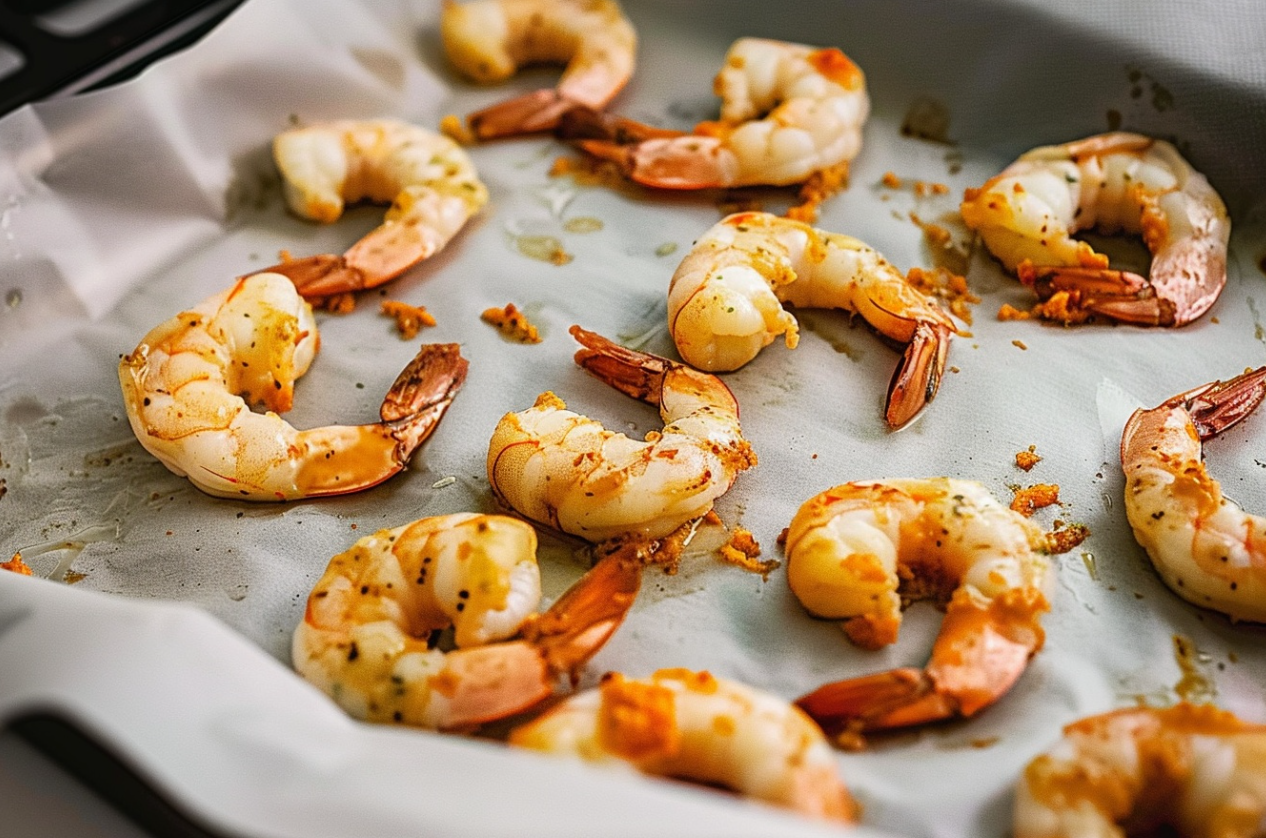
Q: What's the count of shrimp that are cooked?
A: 12